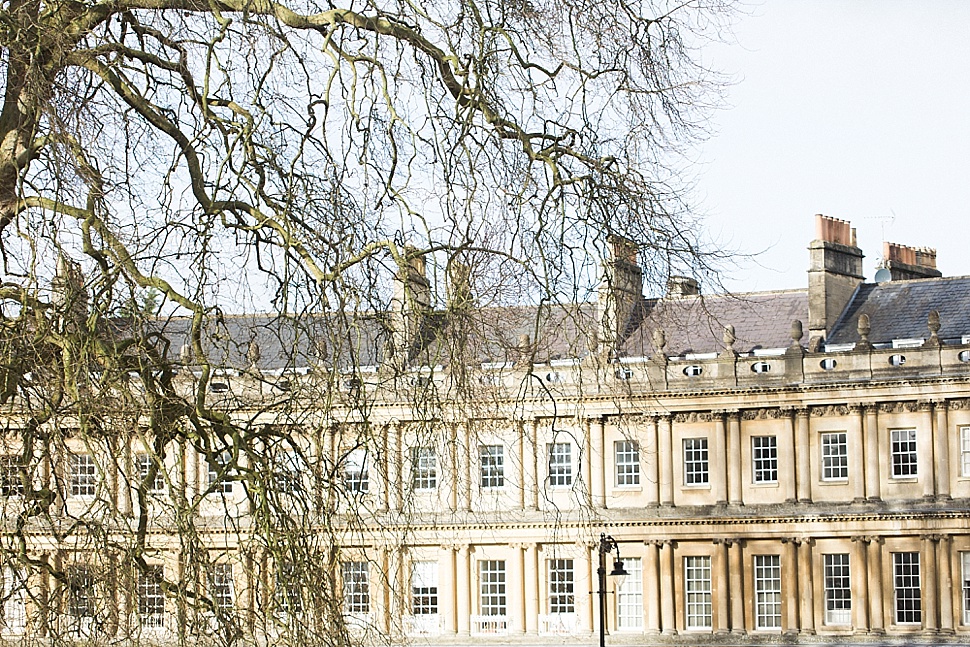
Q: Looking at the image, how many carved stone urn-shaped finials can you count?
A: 11